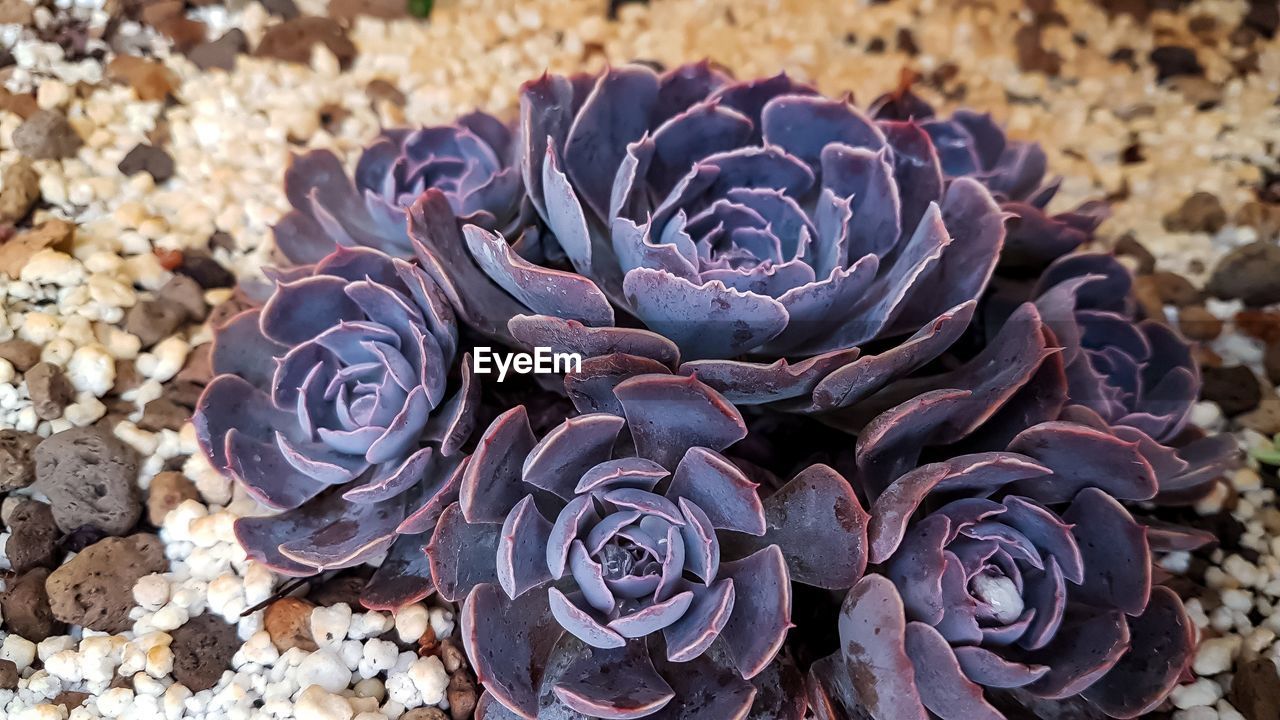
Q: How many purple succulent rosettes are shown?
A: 7